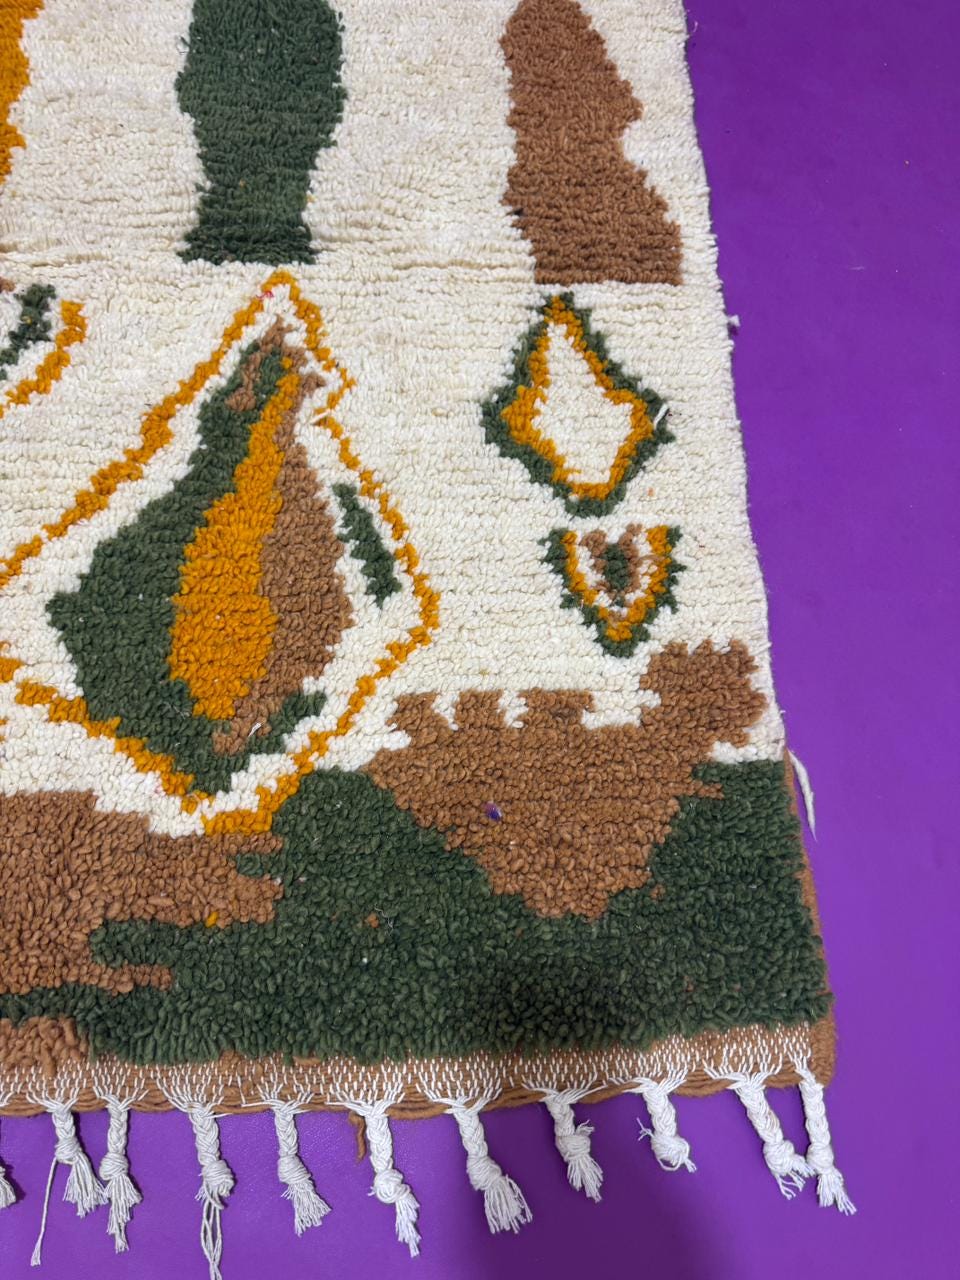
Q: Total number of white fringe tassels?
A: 11